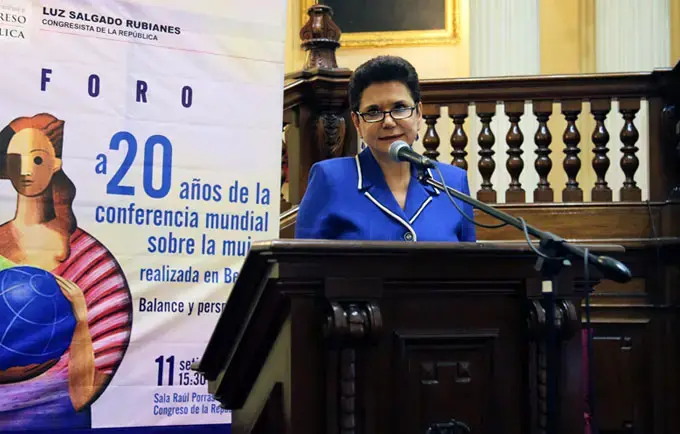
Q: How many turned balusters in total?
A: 8